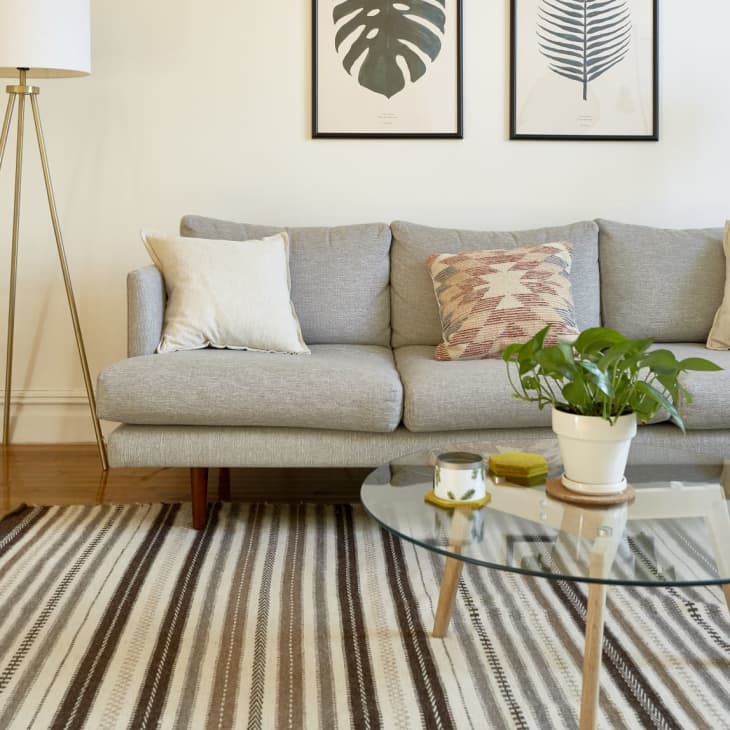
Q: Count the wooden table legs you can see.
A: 3